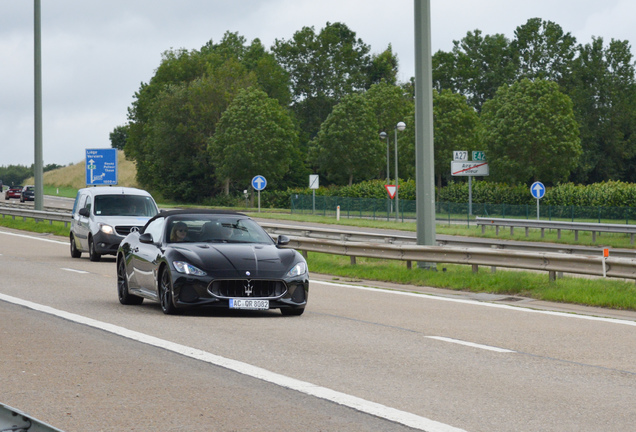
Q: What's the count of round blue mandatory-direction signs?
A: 2